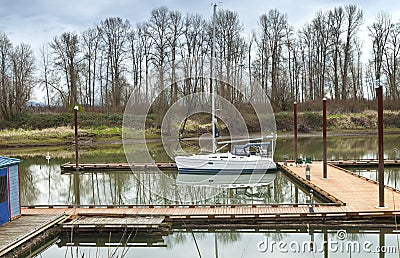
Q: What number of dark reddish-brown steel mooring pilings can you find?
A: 4